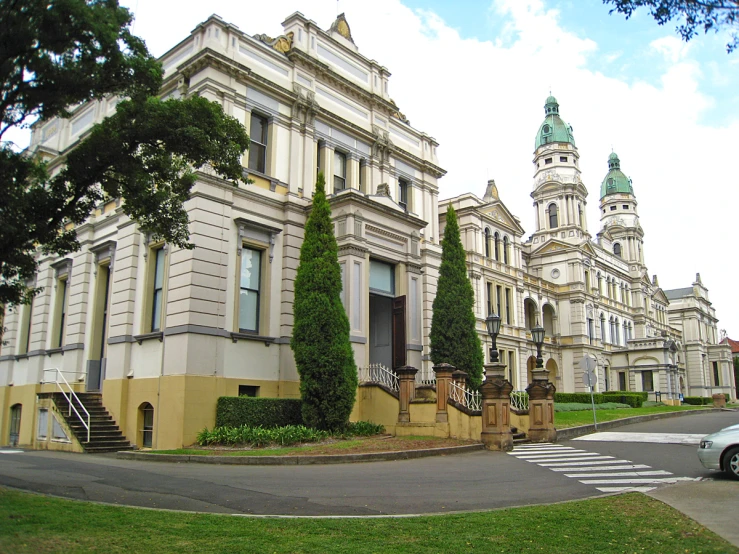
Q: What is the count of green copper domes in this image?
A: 2